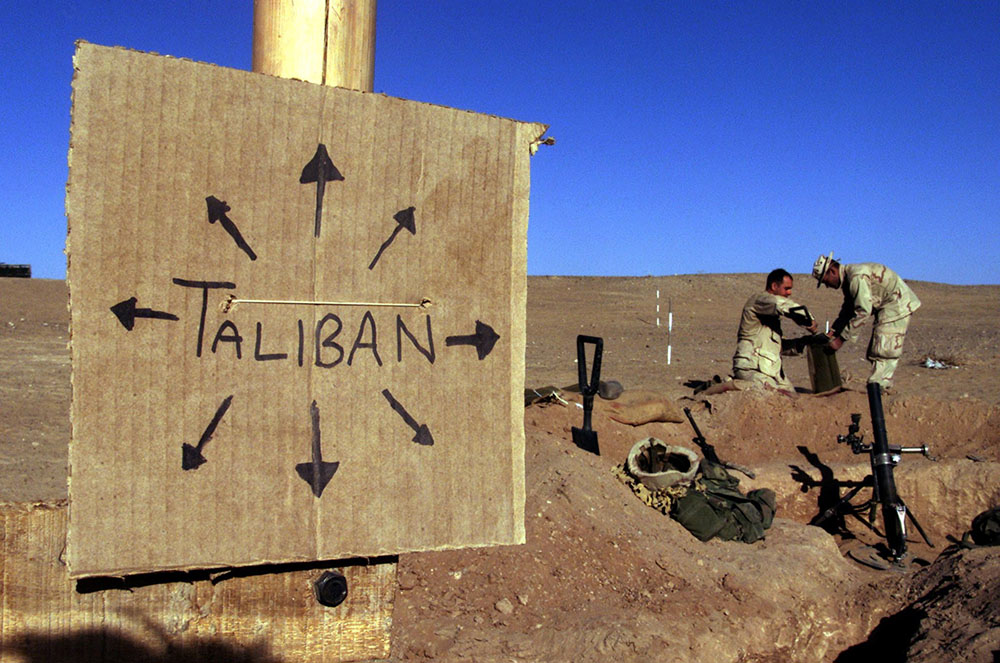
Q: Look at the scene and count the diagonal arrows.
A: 4